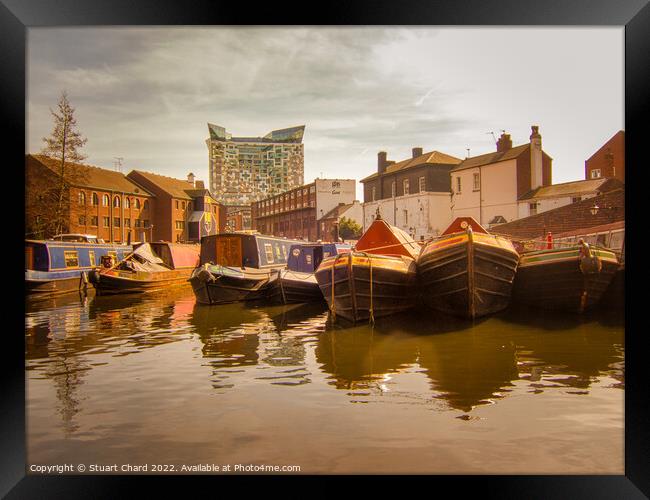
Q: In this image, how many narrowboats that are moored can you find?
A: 7